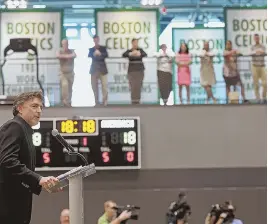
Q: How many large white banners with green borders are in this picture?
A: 4